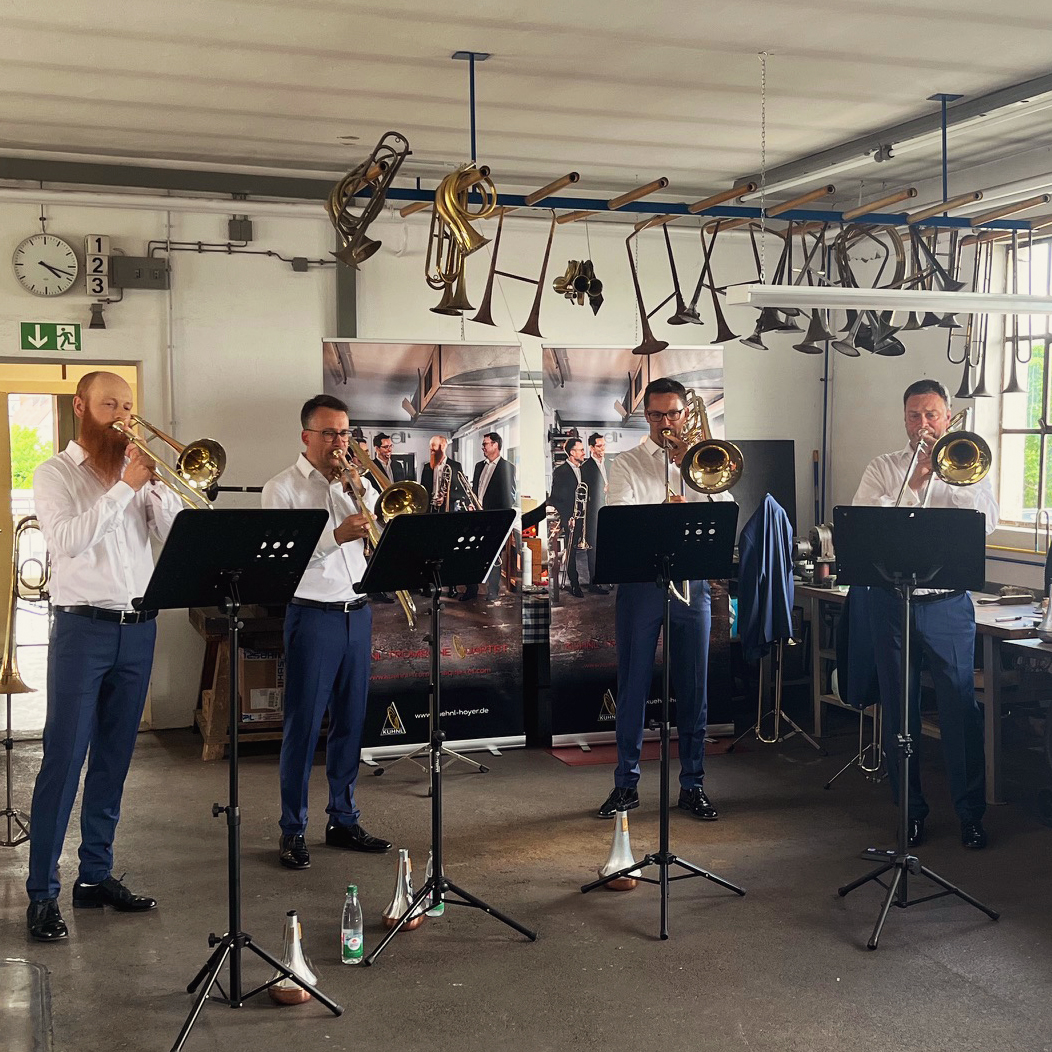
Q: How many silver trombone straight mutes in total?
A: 3